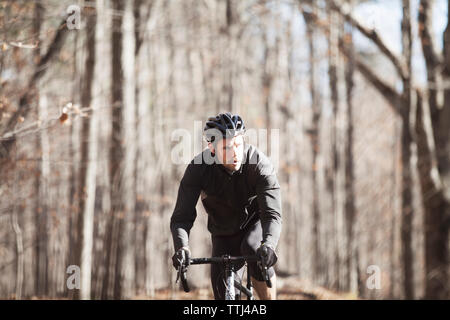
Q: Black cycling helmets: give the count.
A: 1